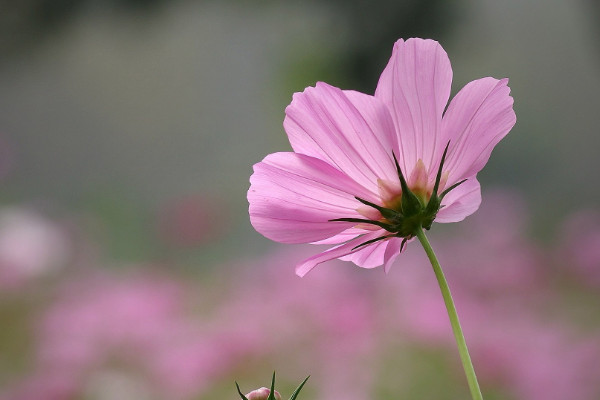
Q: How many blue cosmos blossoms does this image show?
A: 0